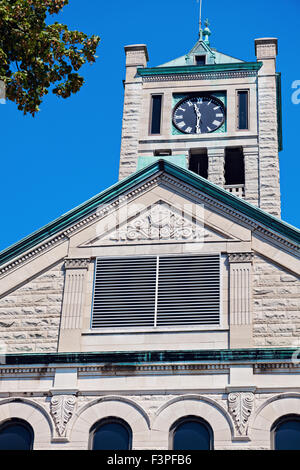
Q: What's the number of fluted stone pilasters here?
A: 2